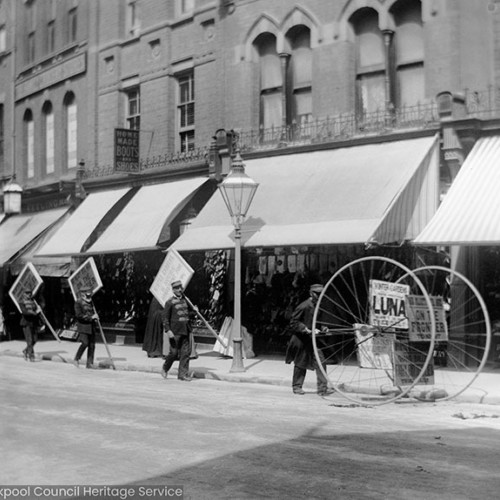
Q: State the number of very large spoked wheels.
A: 2